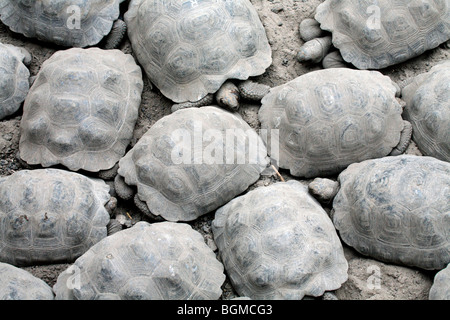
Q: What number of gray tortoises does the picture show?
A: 14